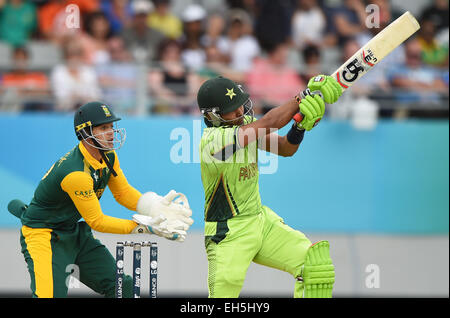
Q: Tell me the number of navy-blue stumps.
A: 3